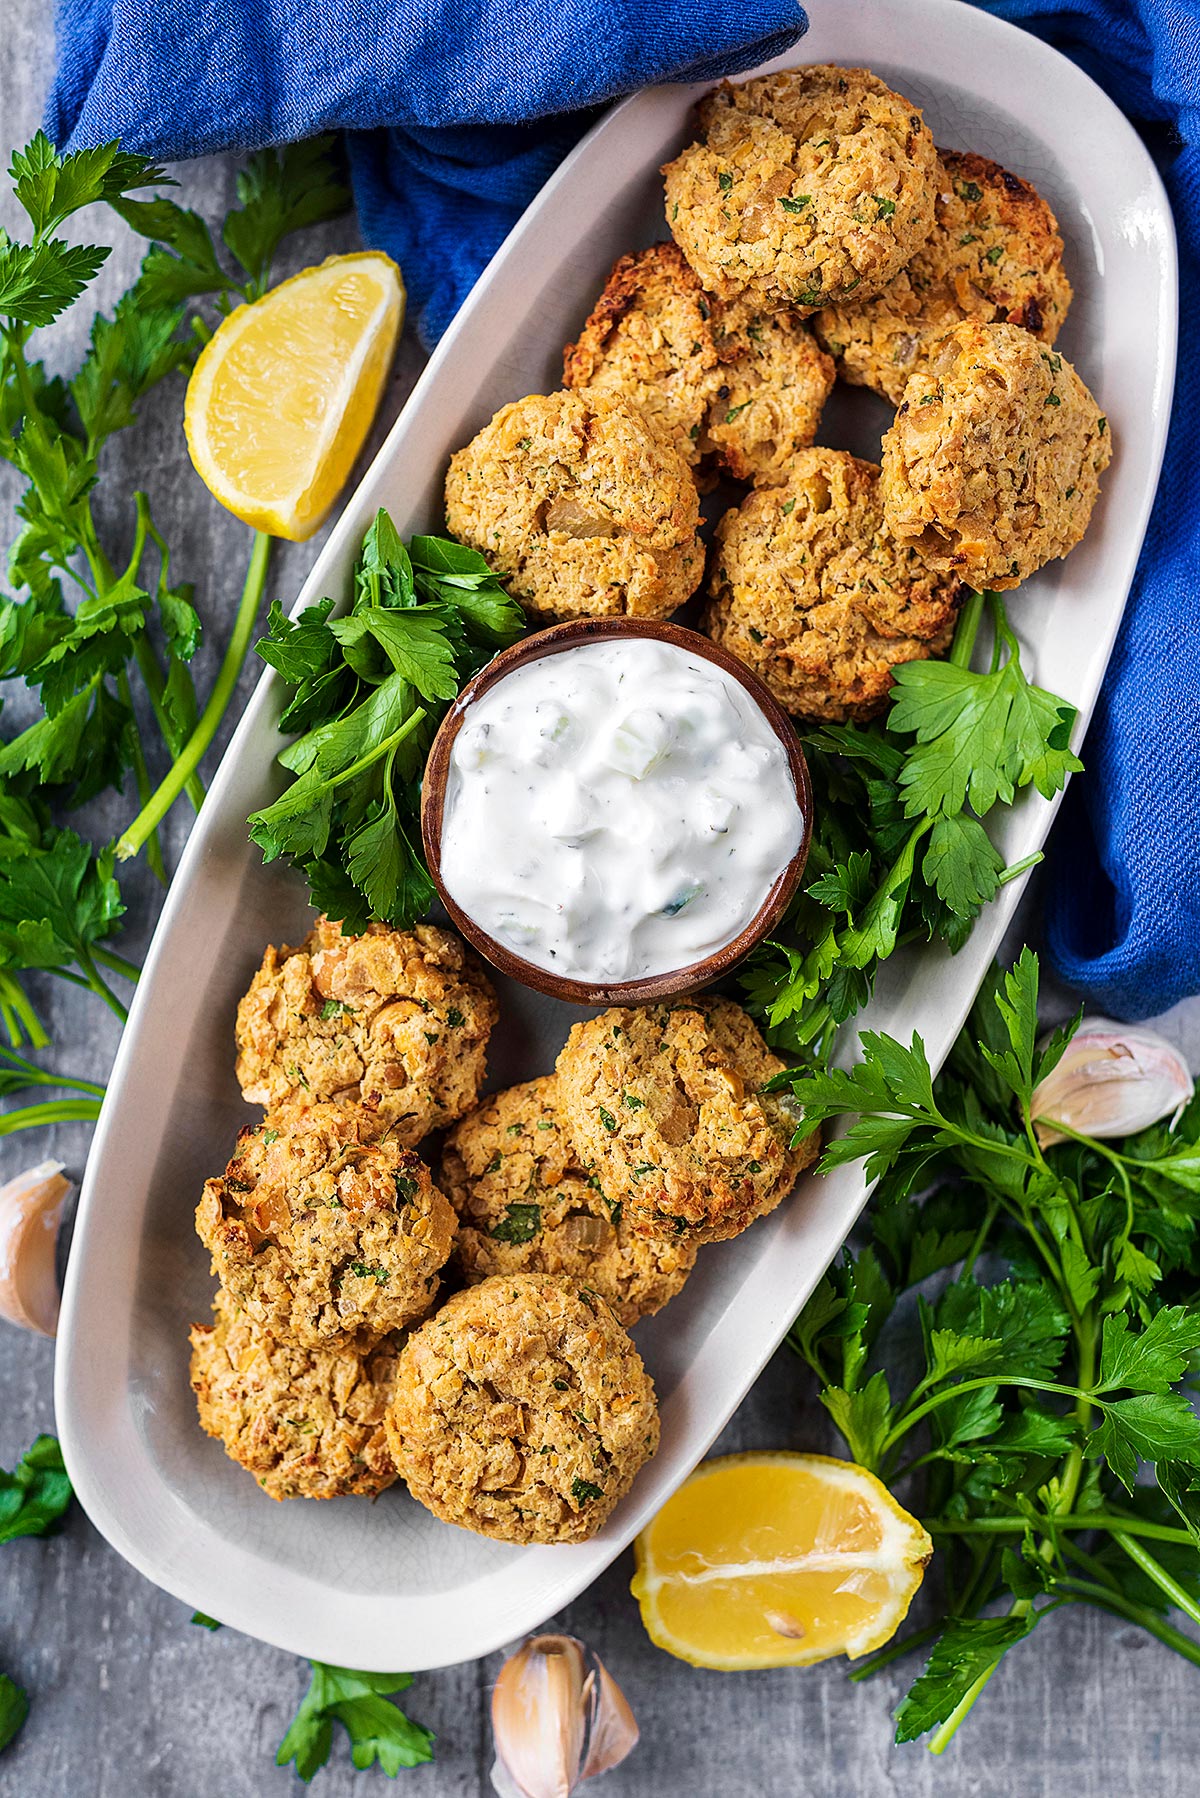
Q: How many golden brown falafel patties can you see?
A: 12